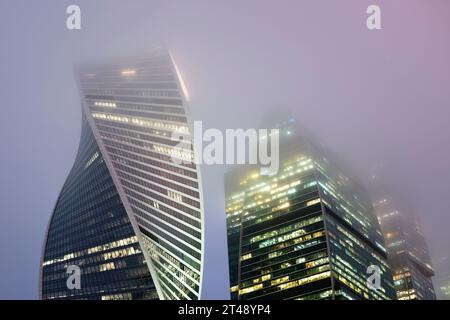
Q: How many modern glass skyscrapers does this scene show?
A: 3